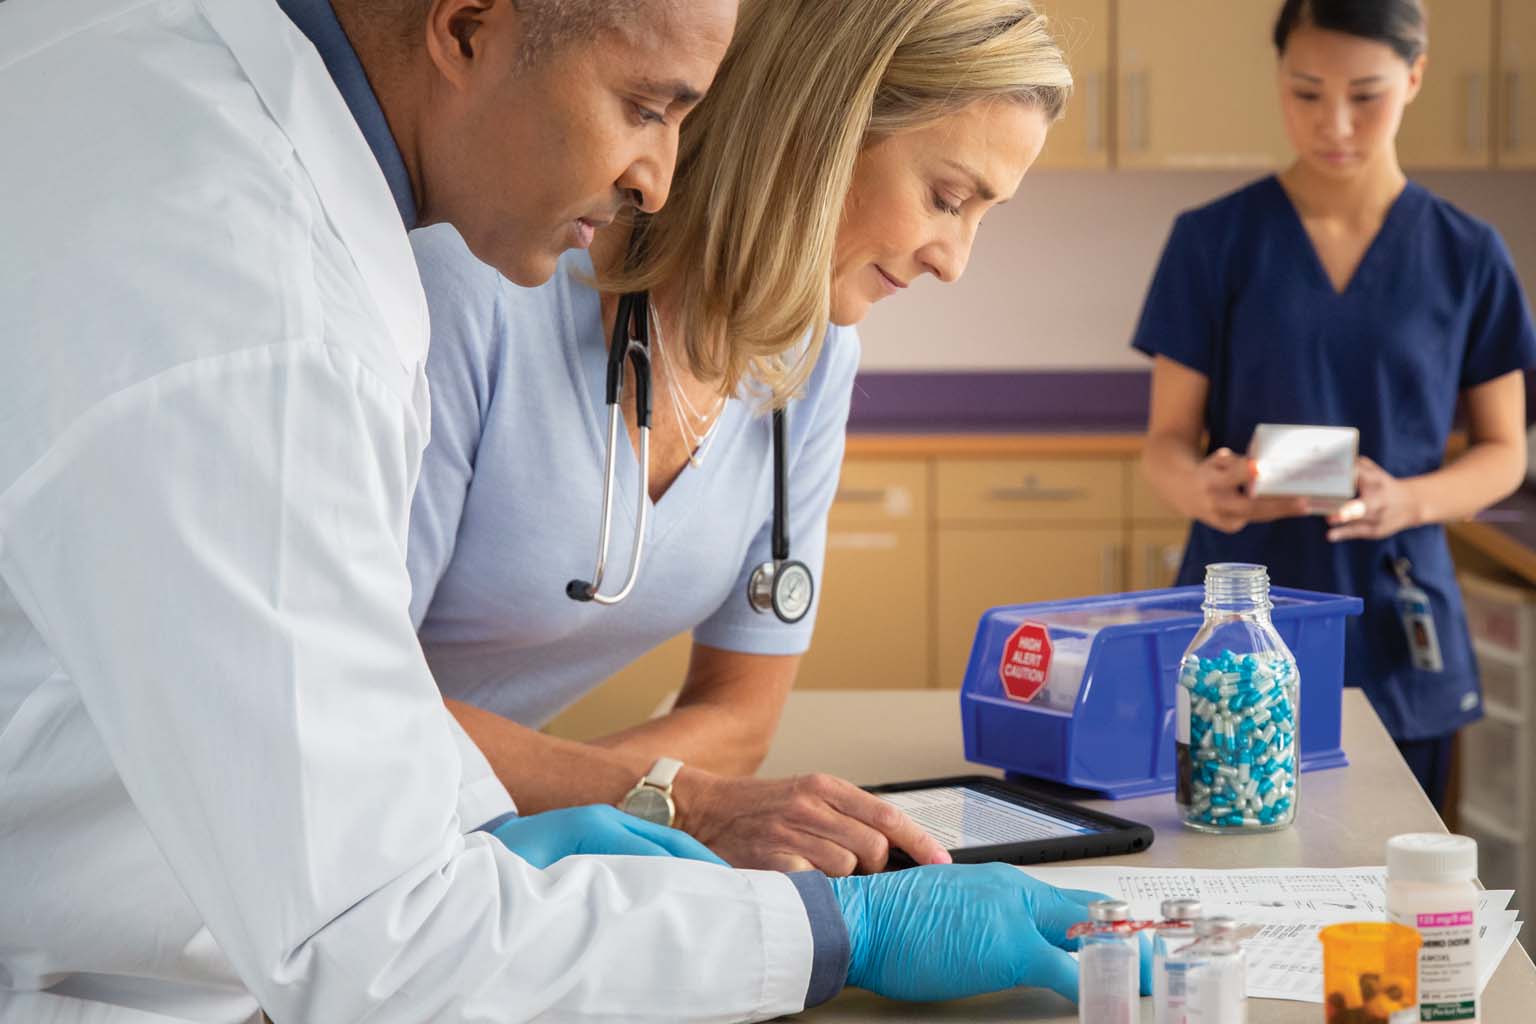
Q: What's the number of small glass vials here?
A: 3